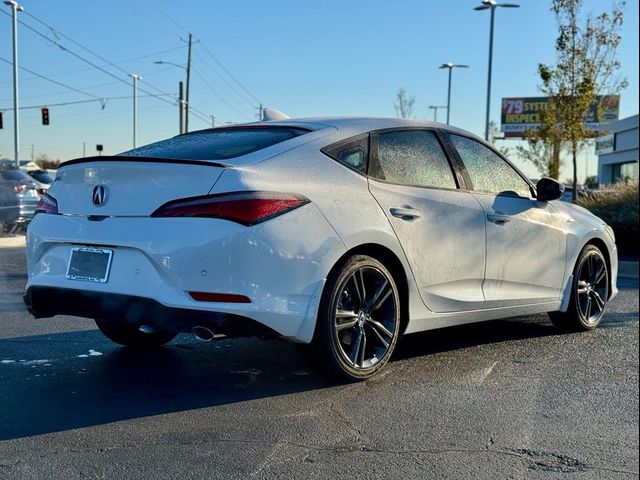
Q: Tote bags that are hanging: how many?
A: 0